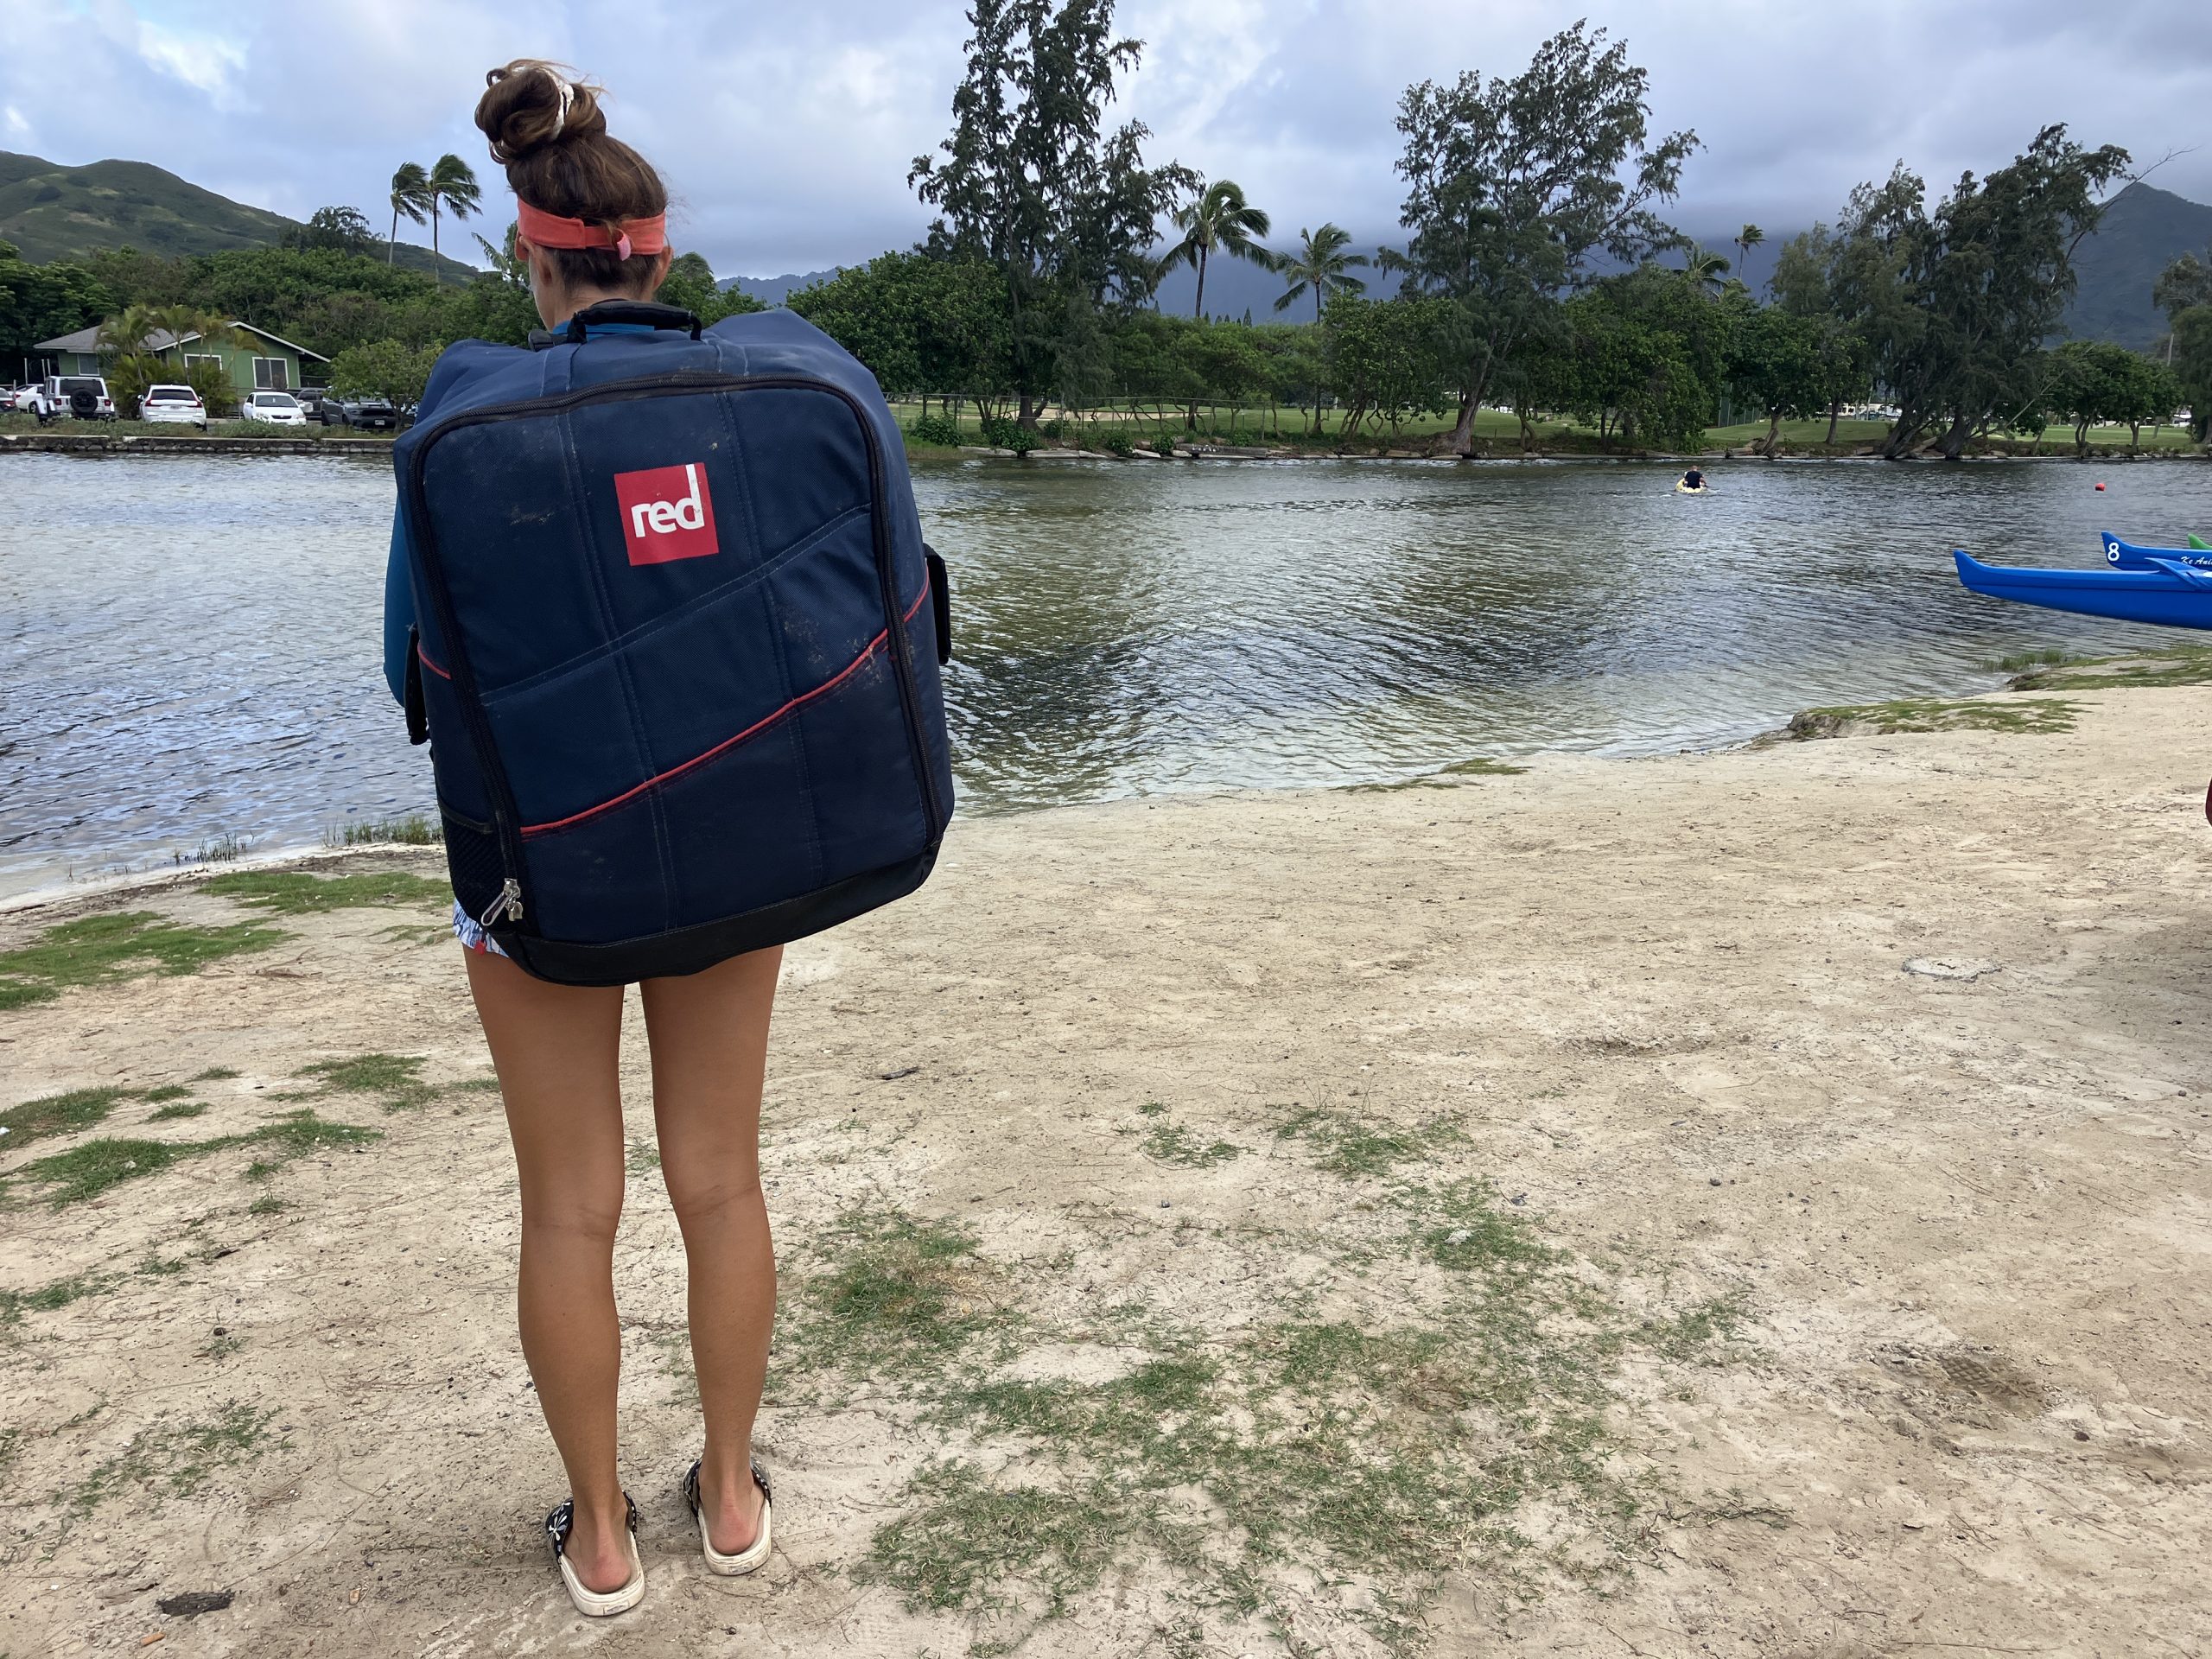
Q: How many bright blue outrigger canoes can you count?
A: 2